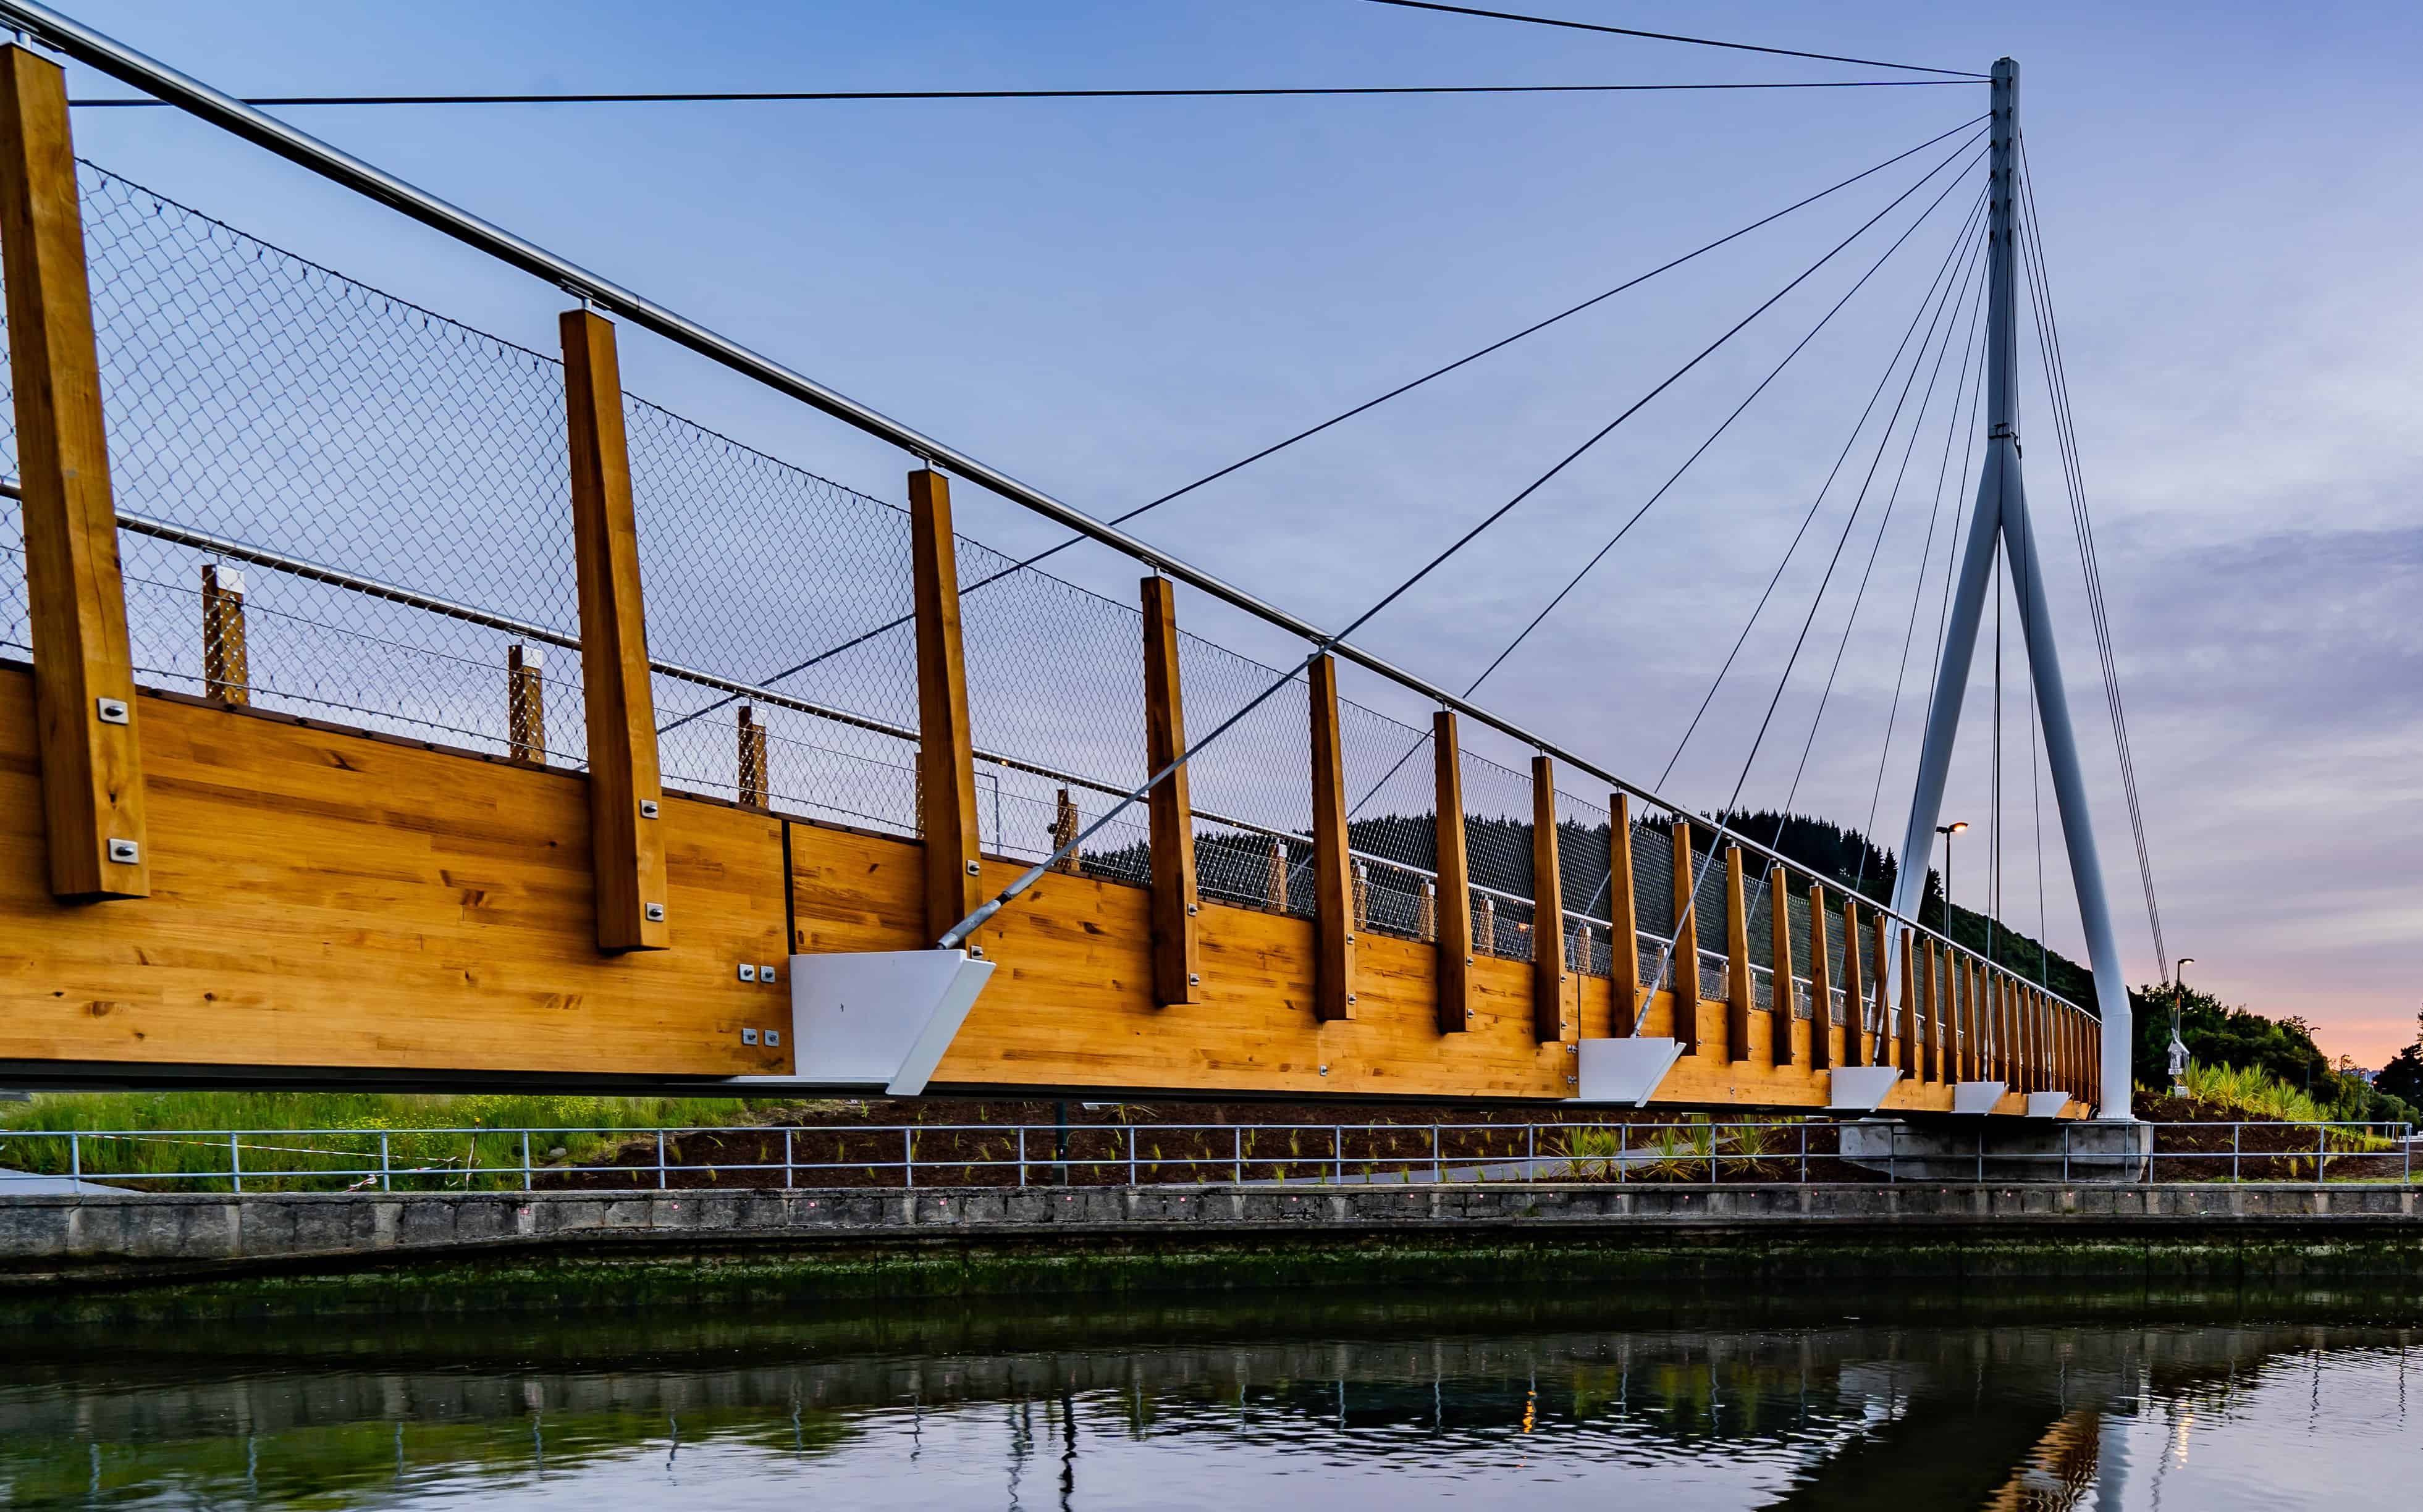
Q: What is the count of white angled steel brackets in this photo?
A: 5